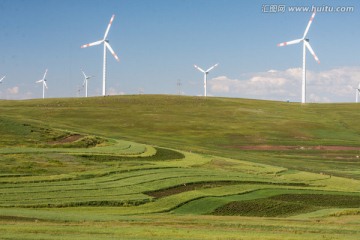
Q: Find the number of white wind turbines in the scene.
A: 7